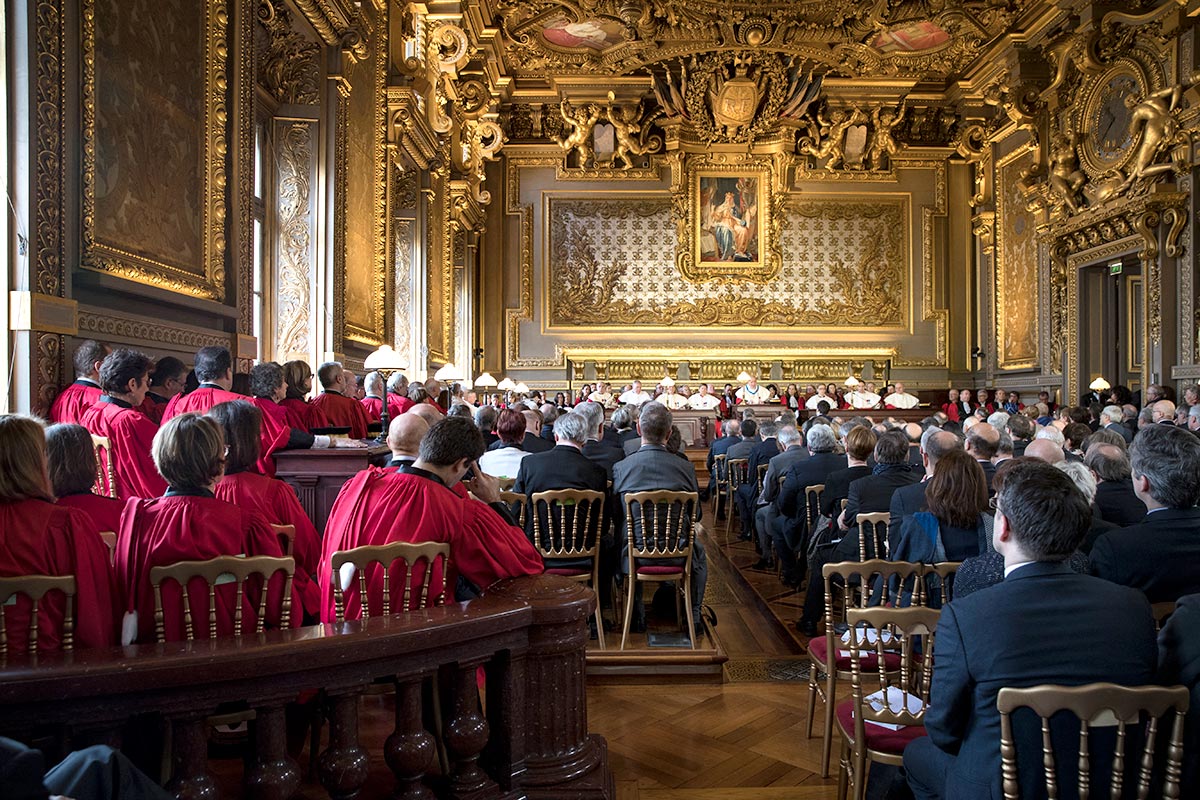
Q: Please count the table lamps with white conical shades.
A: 9